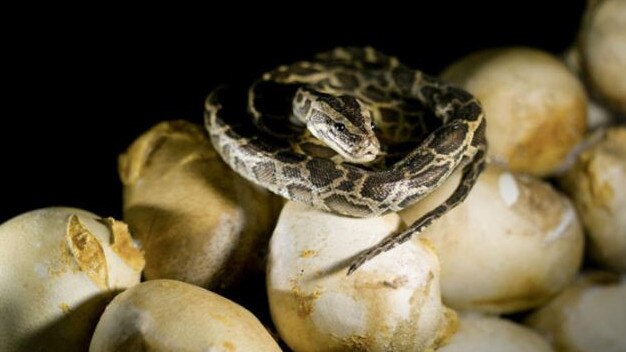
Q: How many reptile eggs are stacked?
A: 10